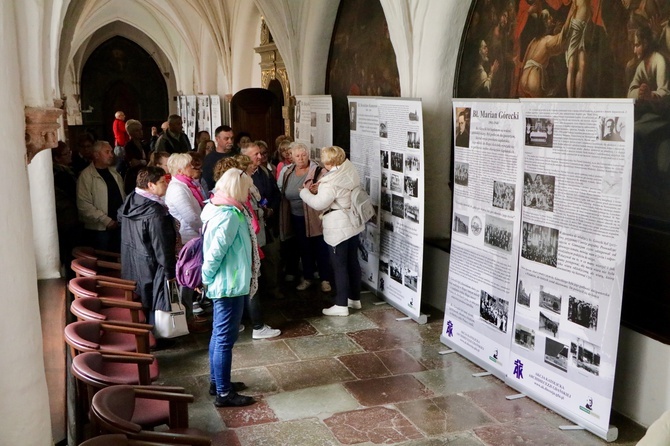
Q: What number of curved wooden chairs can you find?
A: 8